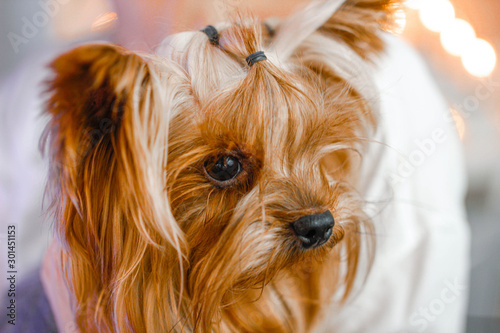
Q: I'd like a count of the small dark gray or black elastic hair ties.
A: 2